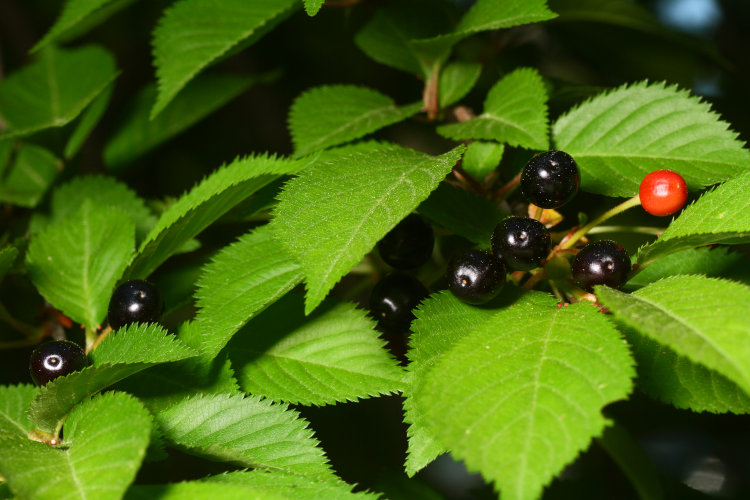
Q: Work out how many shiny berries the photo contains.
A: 9